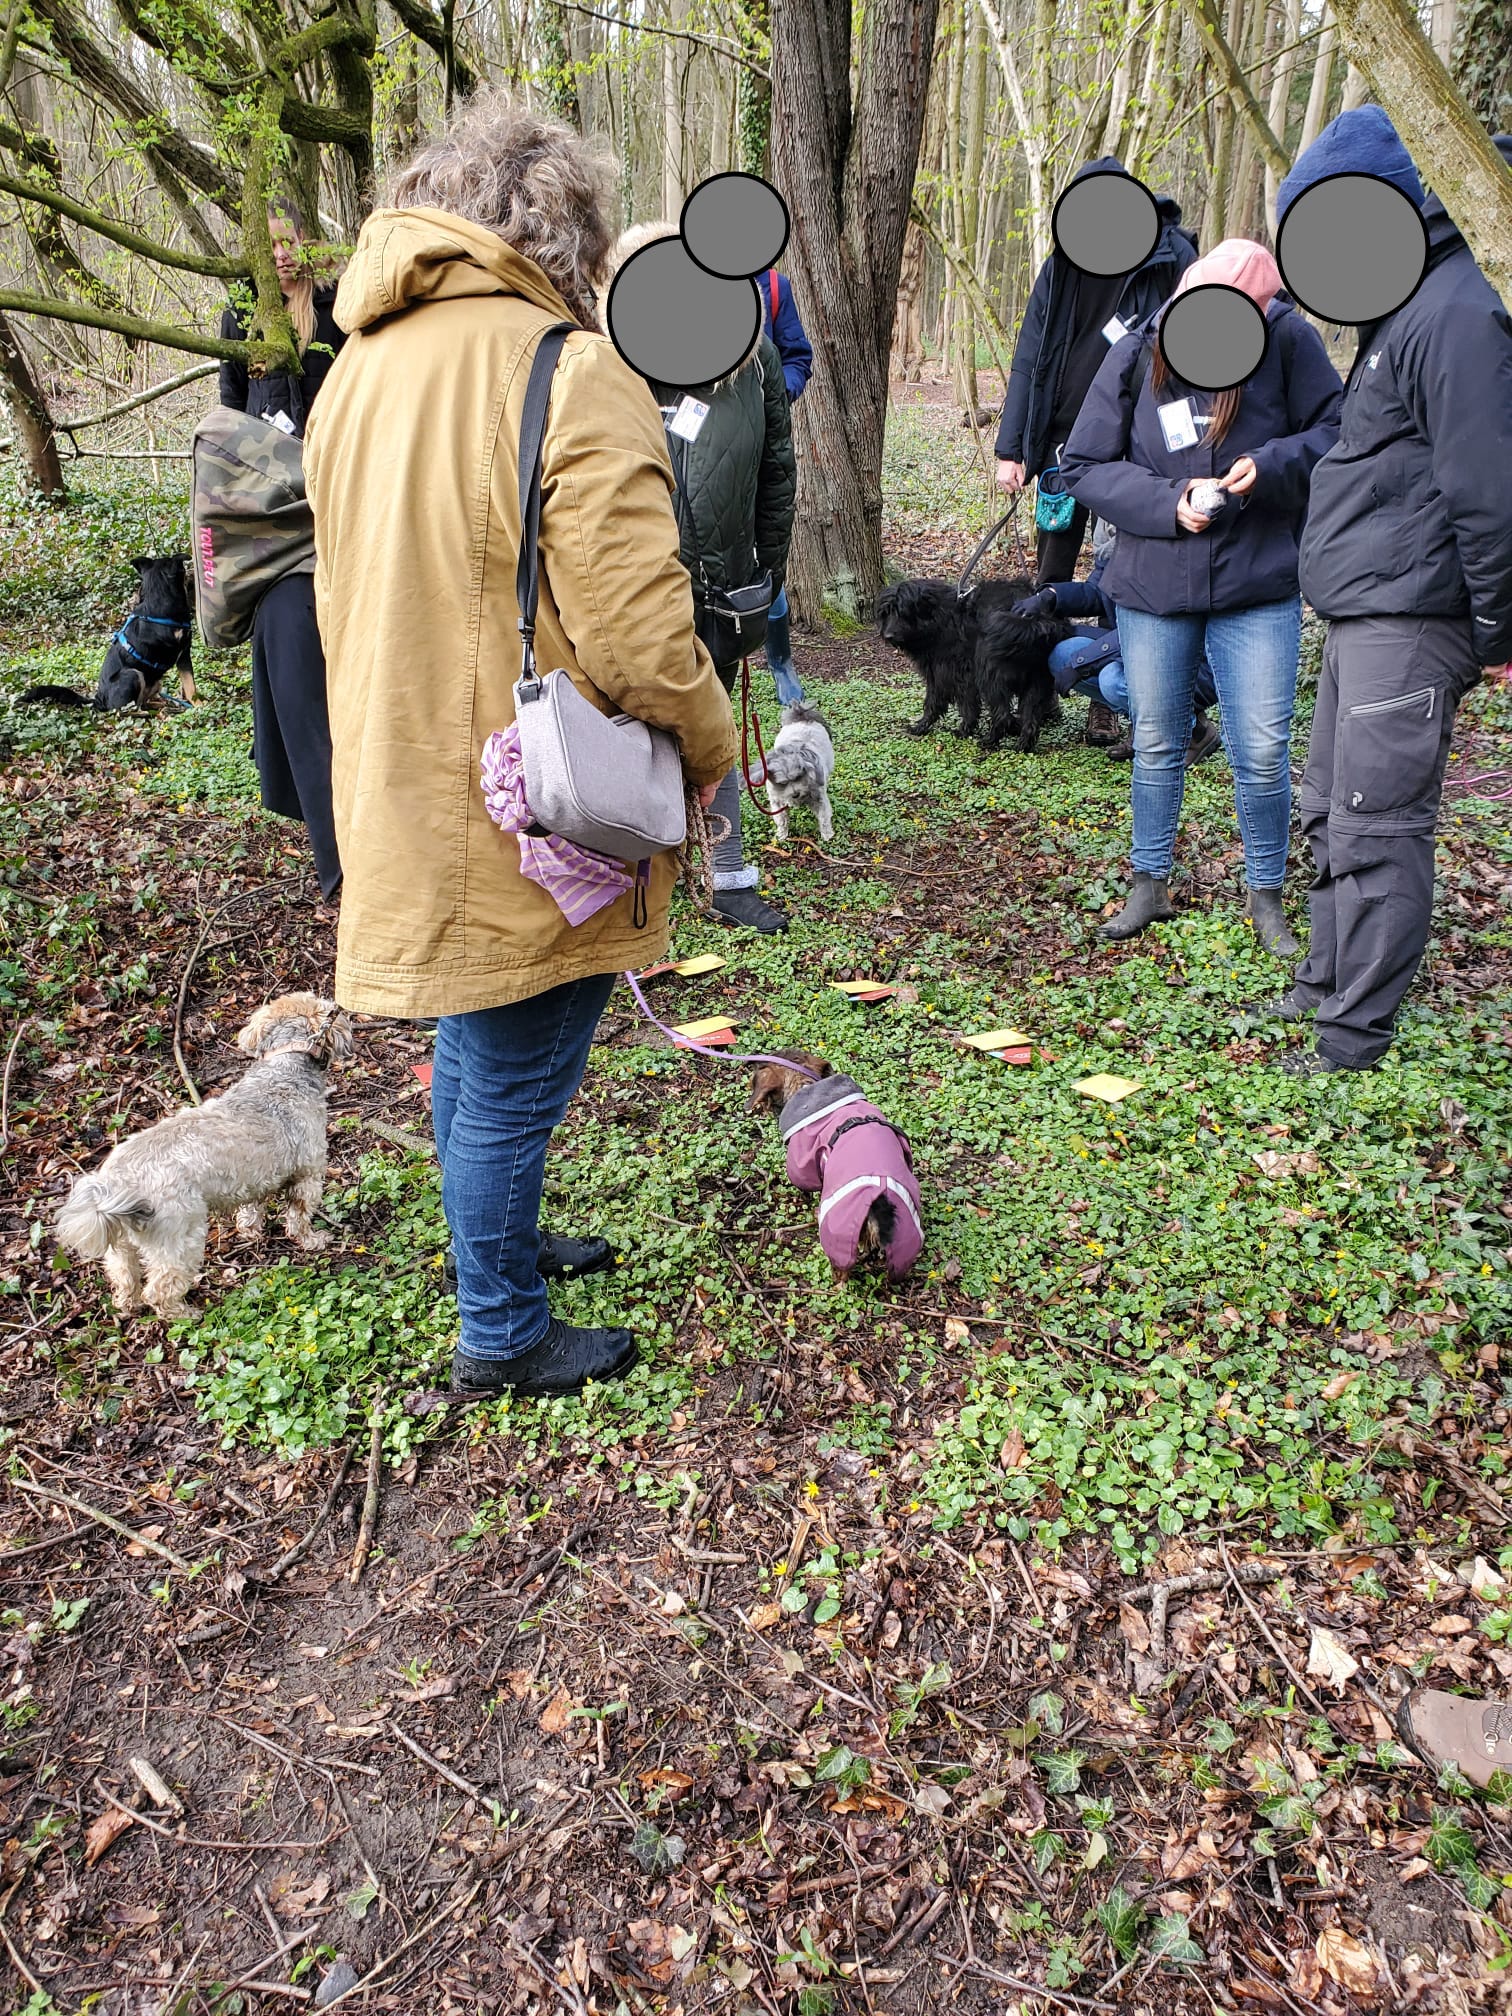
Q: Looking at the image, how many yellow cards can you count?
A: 5